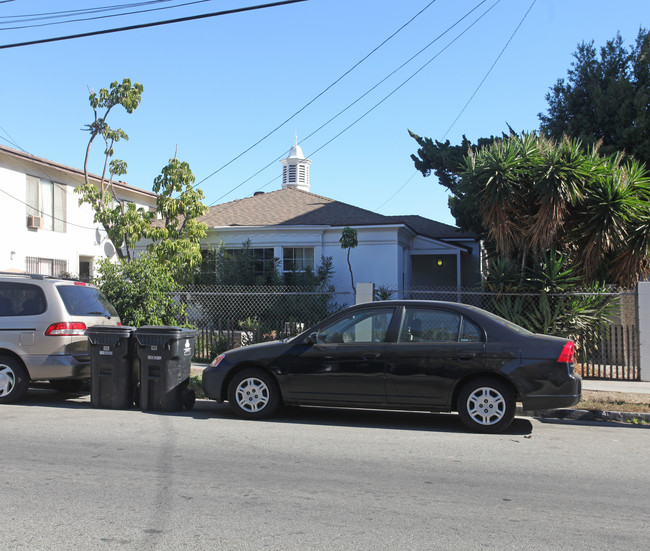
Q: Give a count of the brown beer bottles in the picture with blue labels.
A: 0